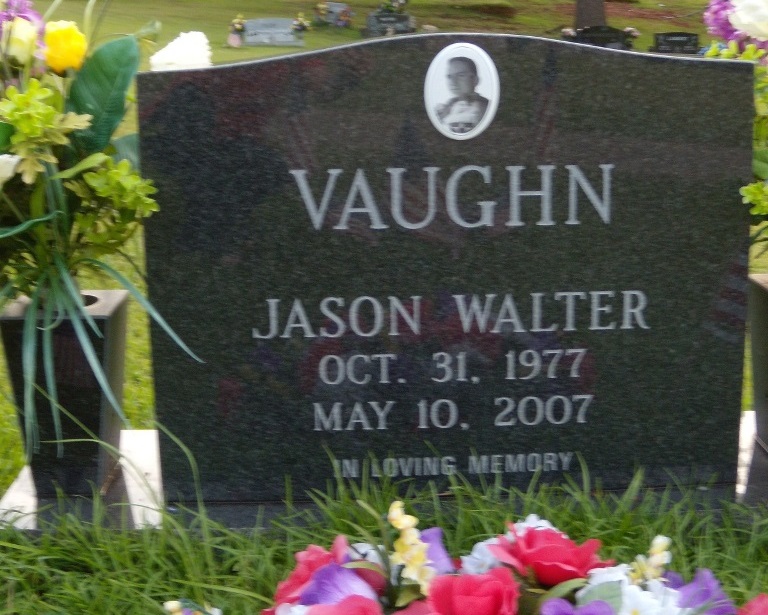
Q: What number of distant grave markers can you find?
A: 5